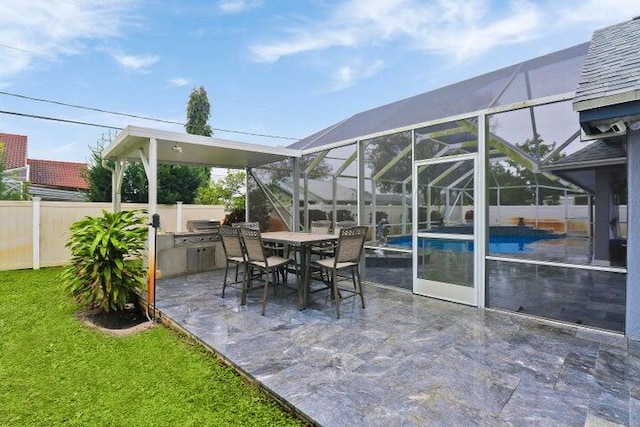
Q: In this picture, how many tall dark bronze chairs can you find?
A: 6